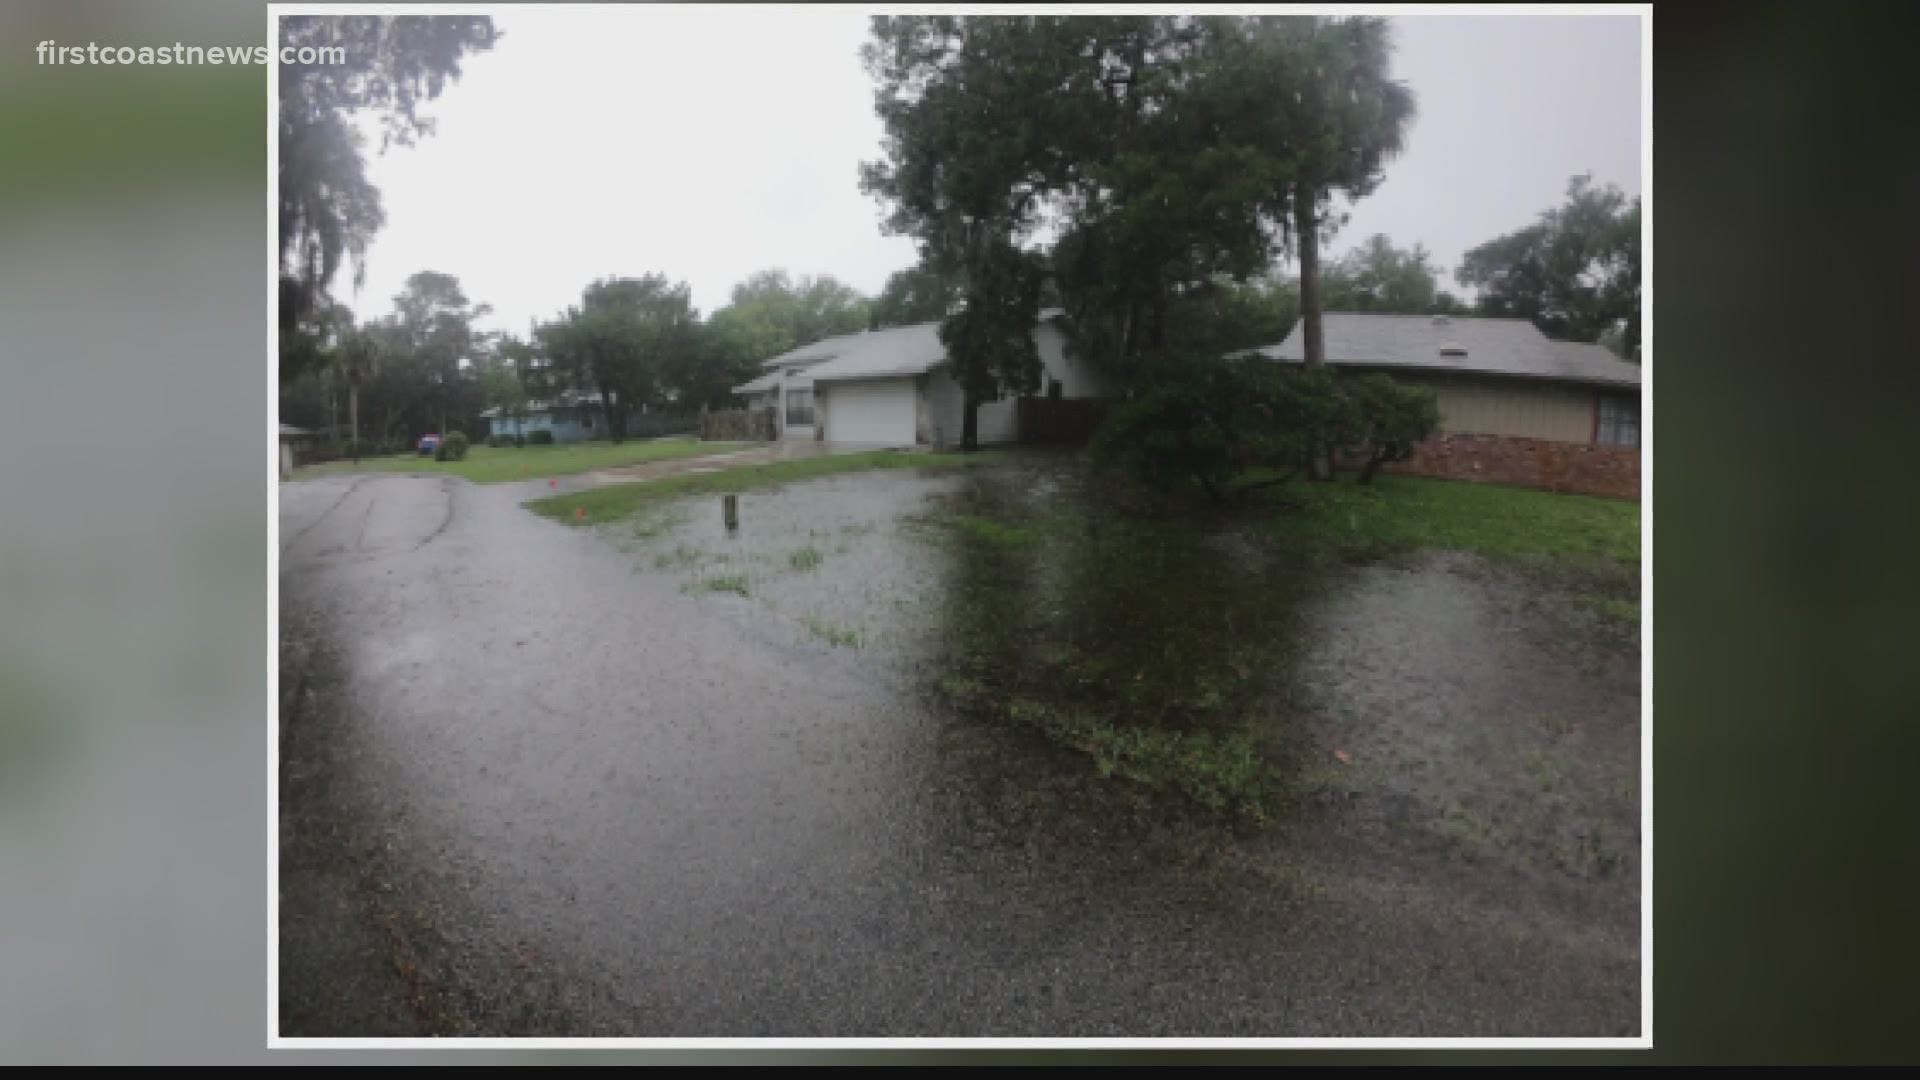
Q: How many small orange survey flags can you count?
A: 2